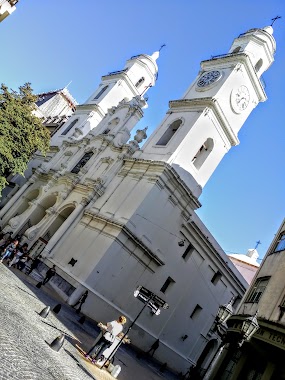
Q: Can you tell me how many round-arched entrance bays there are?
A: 3